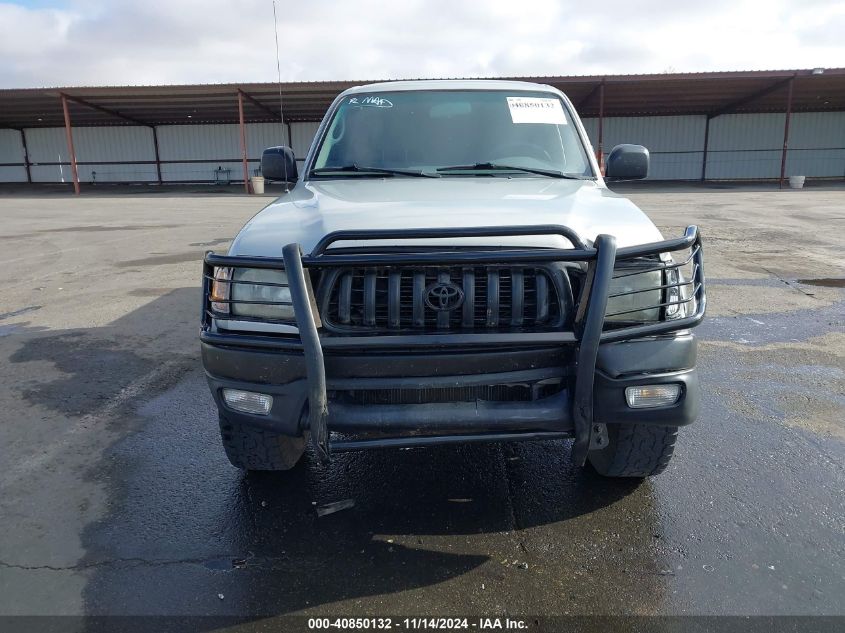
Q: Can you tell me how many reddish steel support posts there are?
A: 4